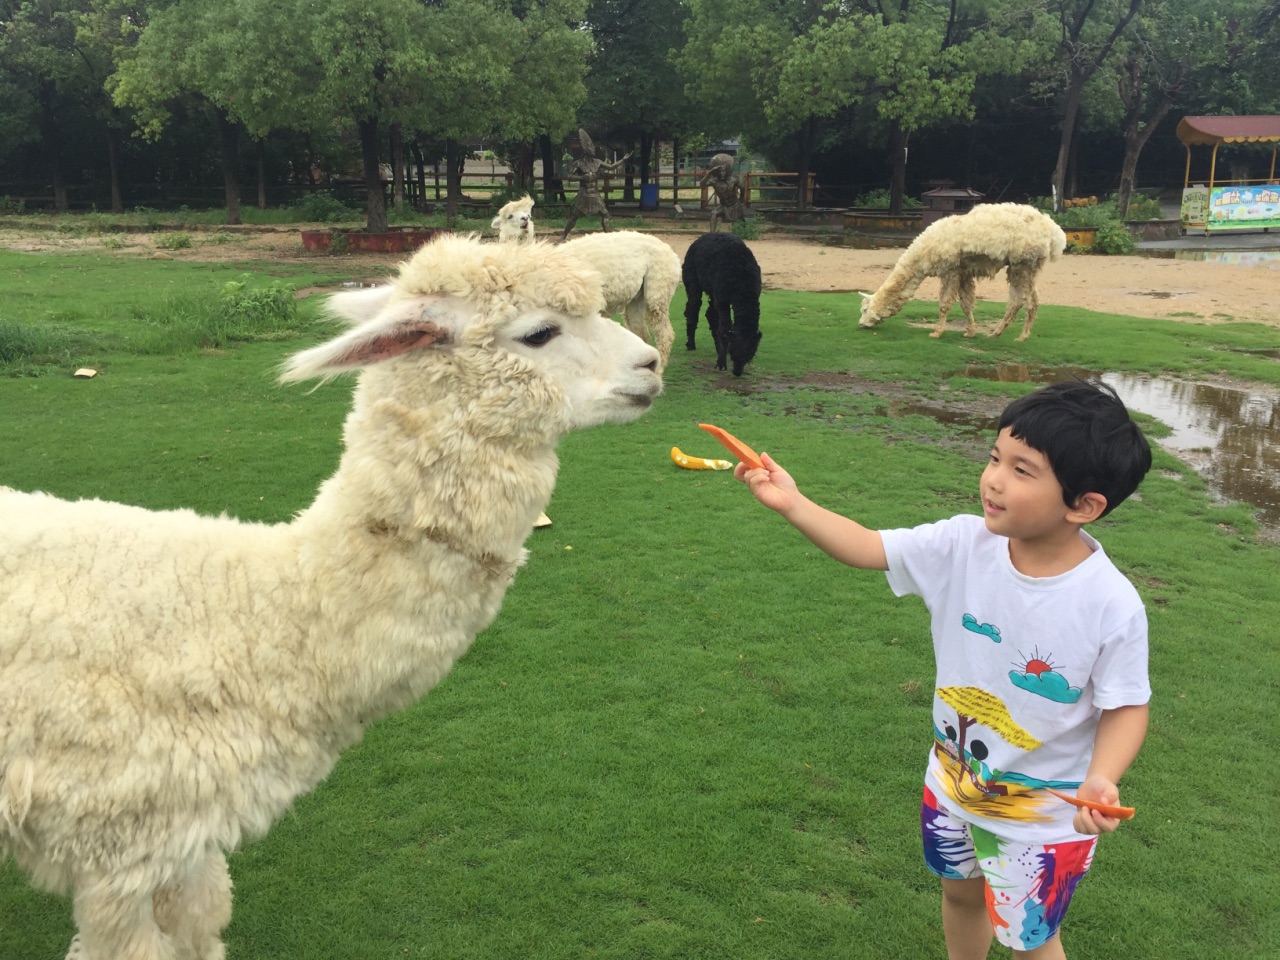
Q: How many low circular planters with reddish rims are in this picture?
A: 1